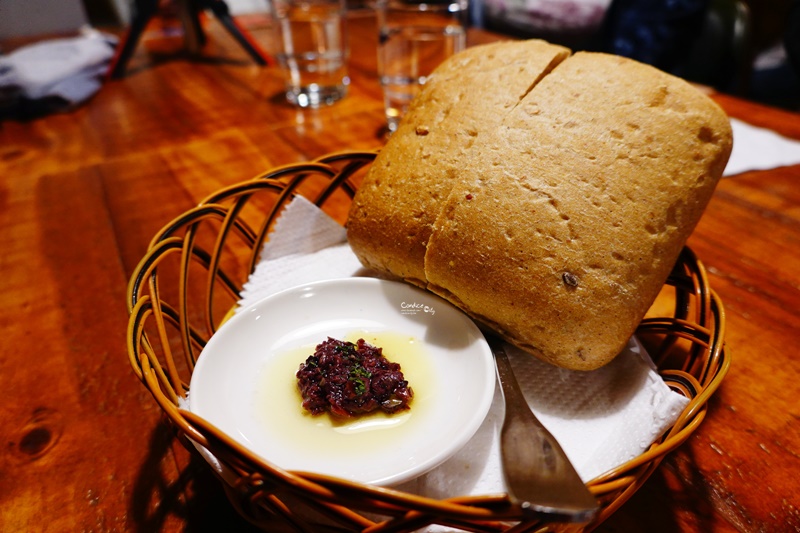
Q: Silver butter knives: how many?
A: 1